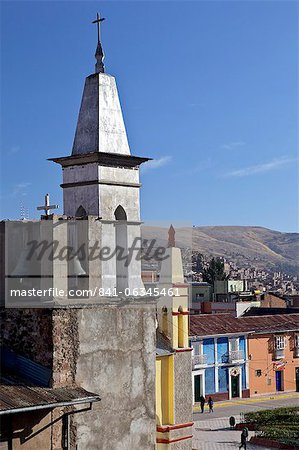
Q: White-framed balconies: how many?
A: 2